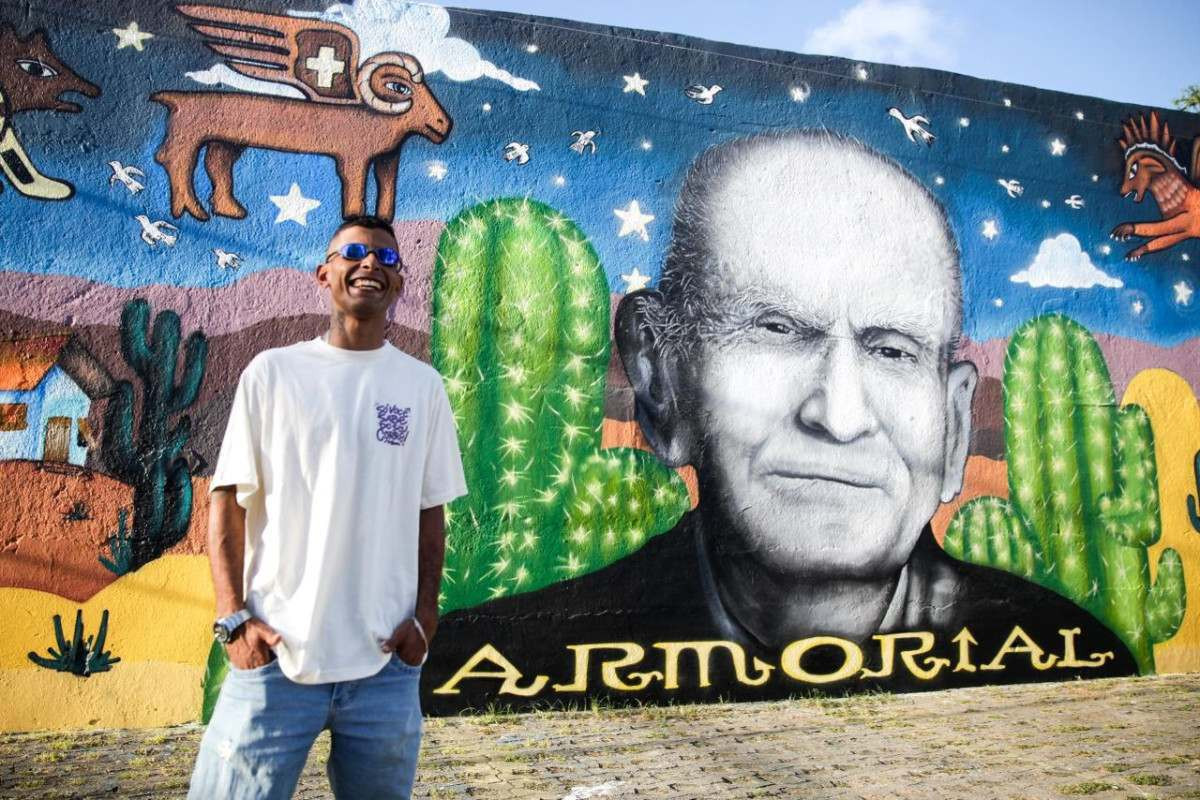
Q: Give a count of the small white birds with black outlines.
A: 9